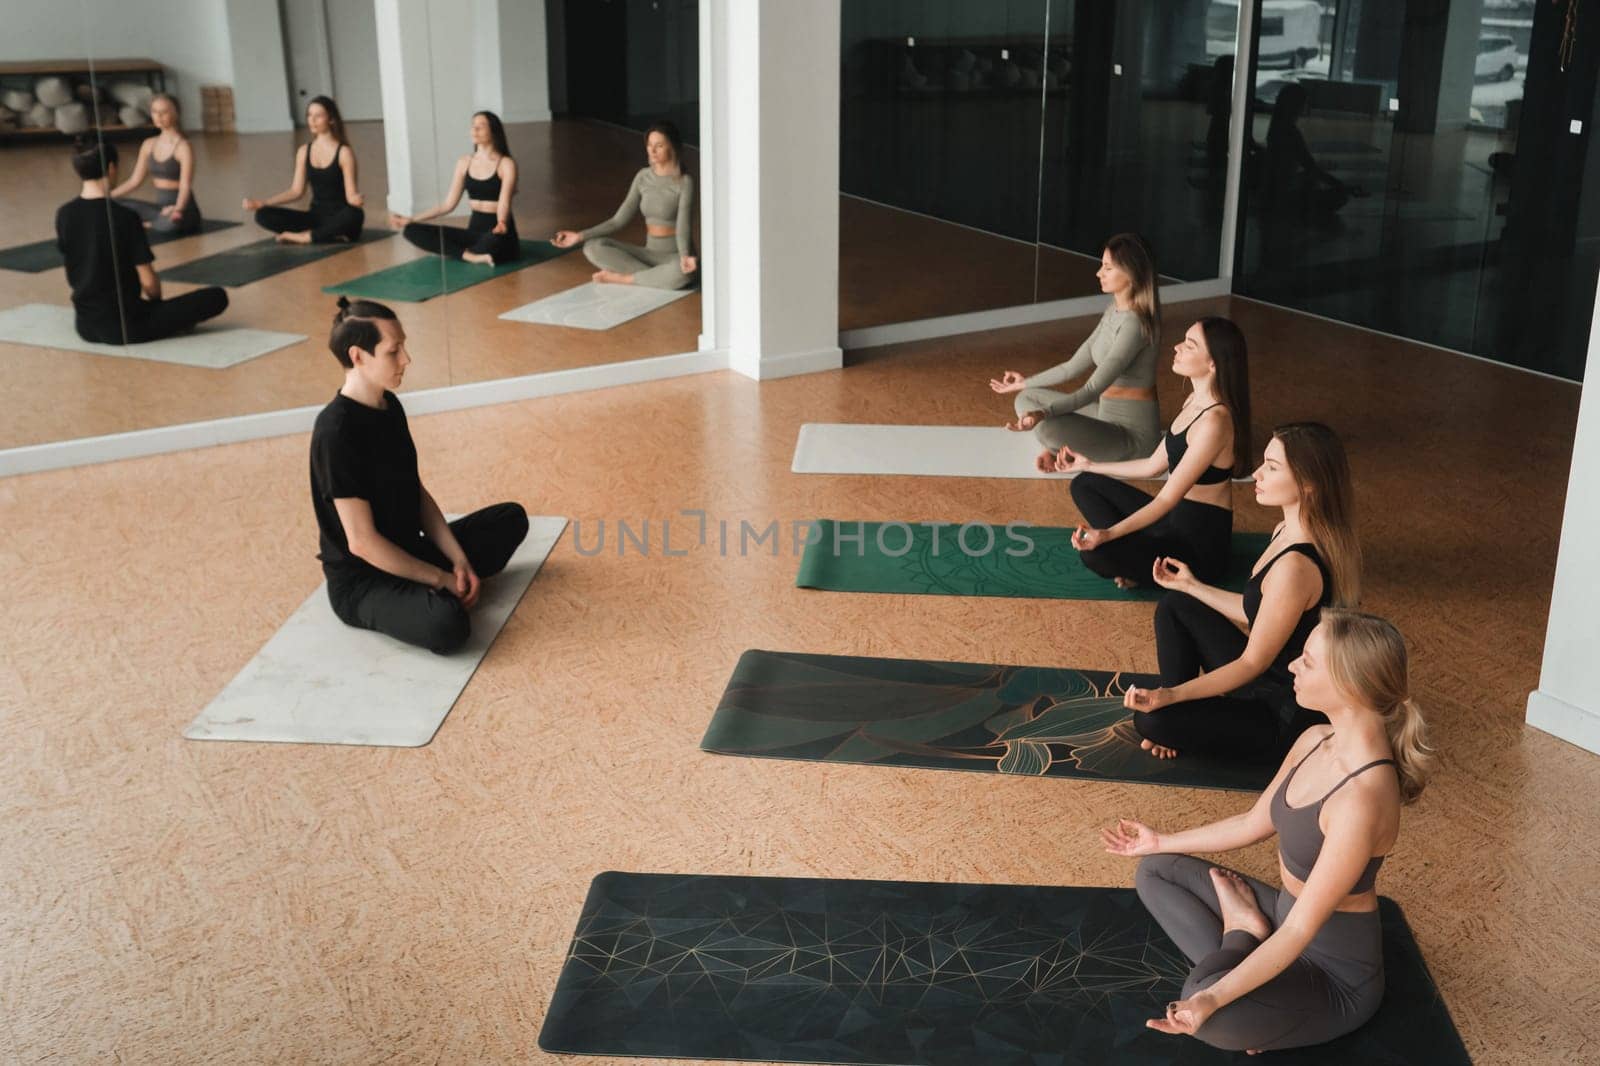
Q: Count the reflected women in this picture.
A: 4